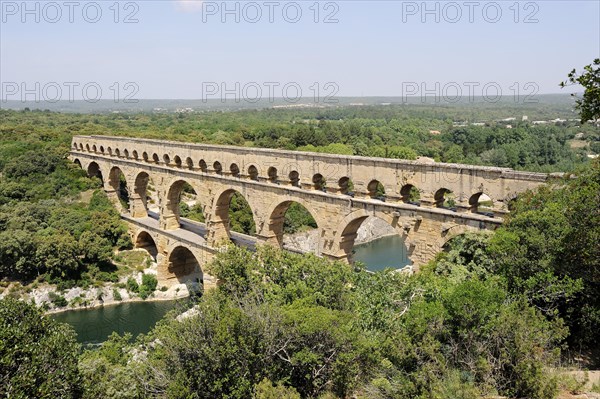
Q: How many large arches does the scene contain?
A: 11